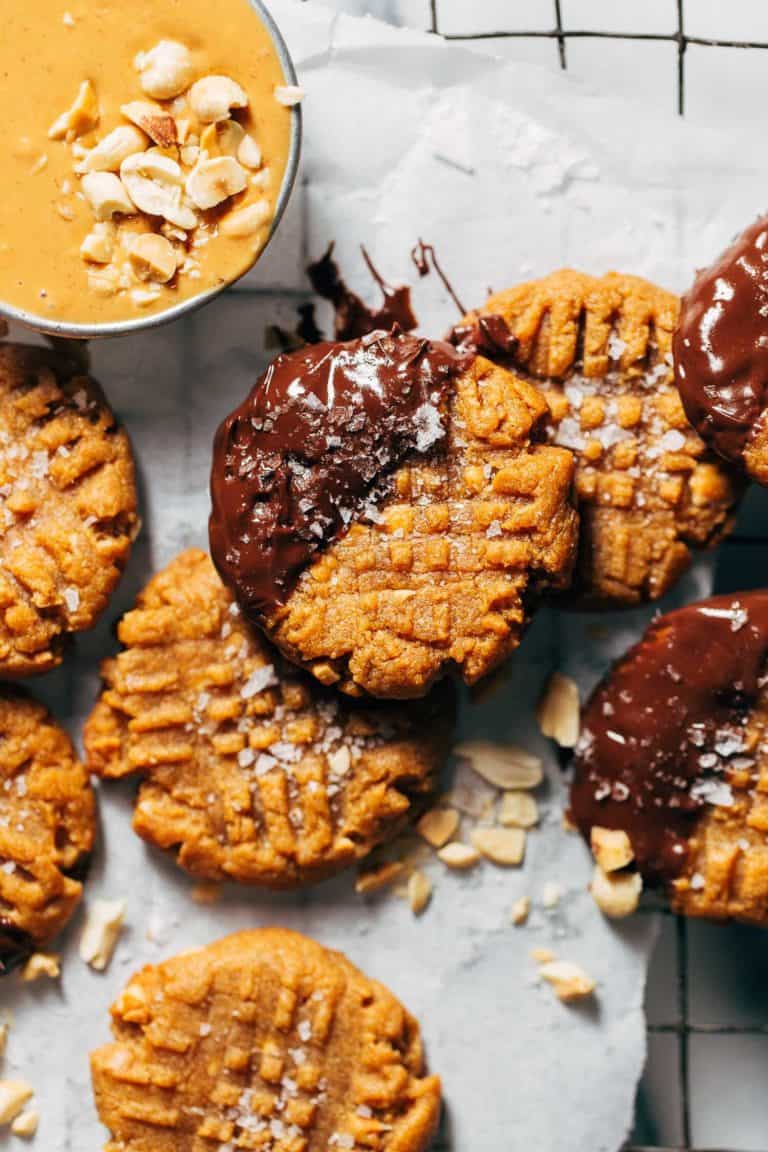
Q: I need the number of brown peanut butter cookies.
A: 8